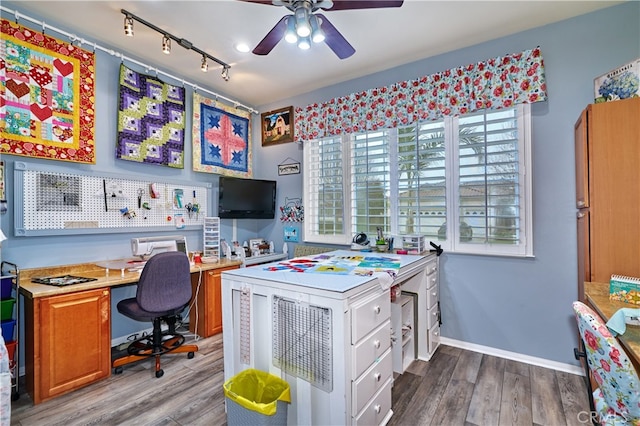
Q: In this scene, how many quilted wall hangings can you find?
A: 3